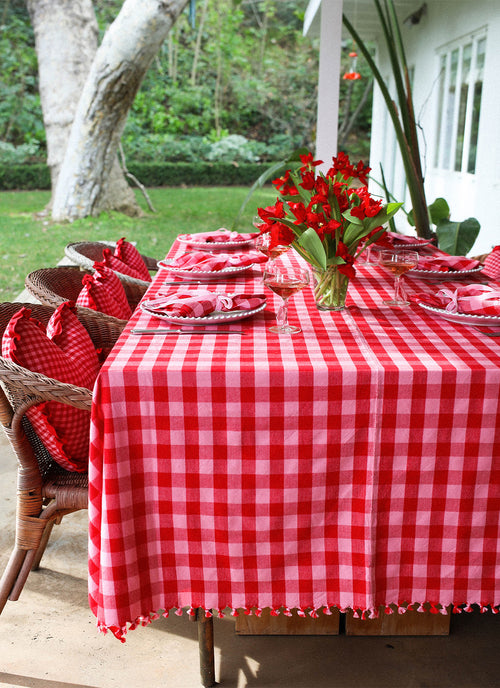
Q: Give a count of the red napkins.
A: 6